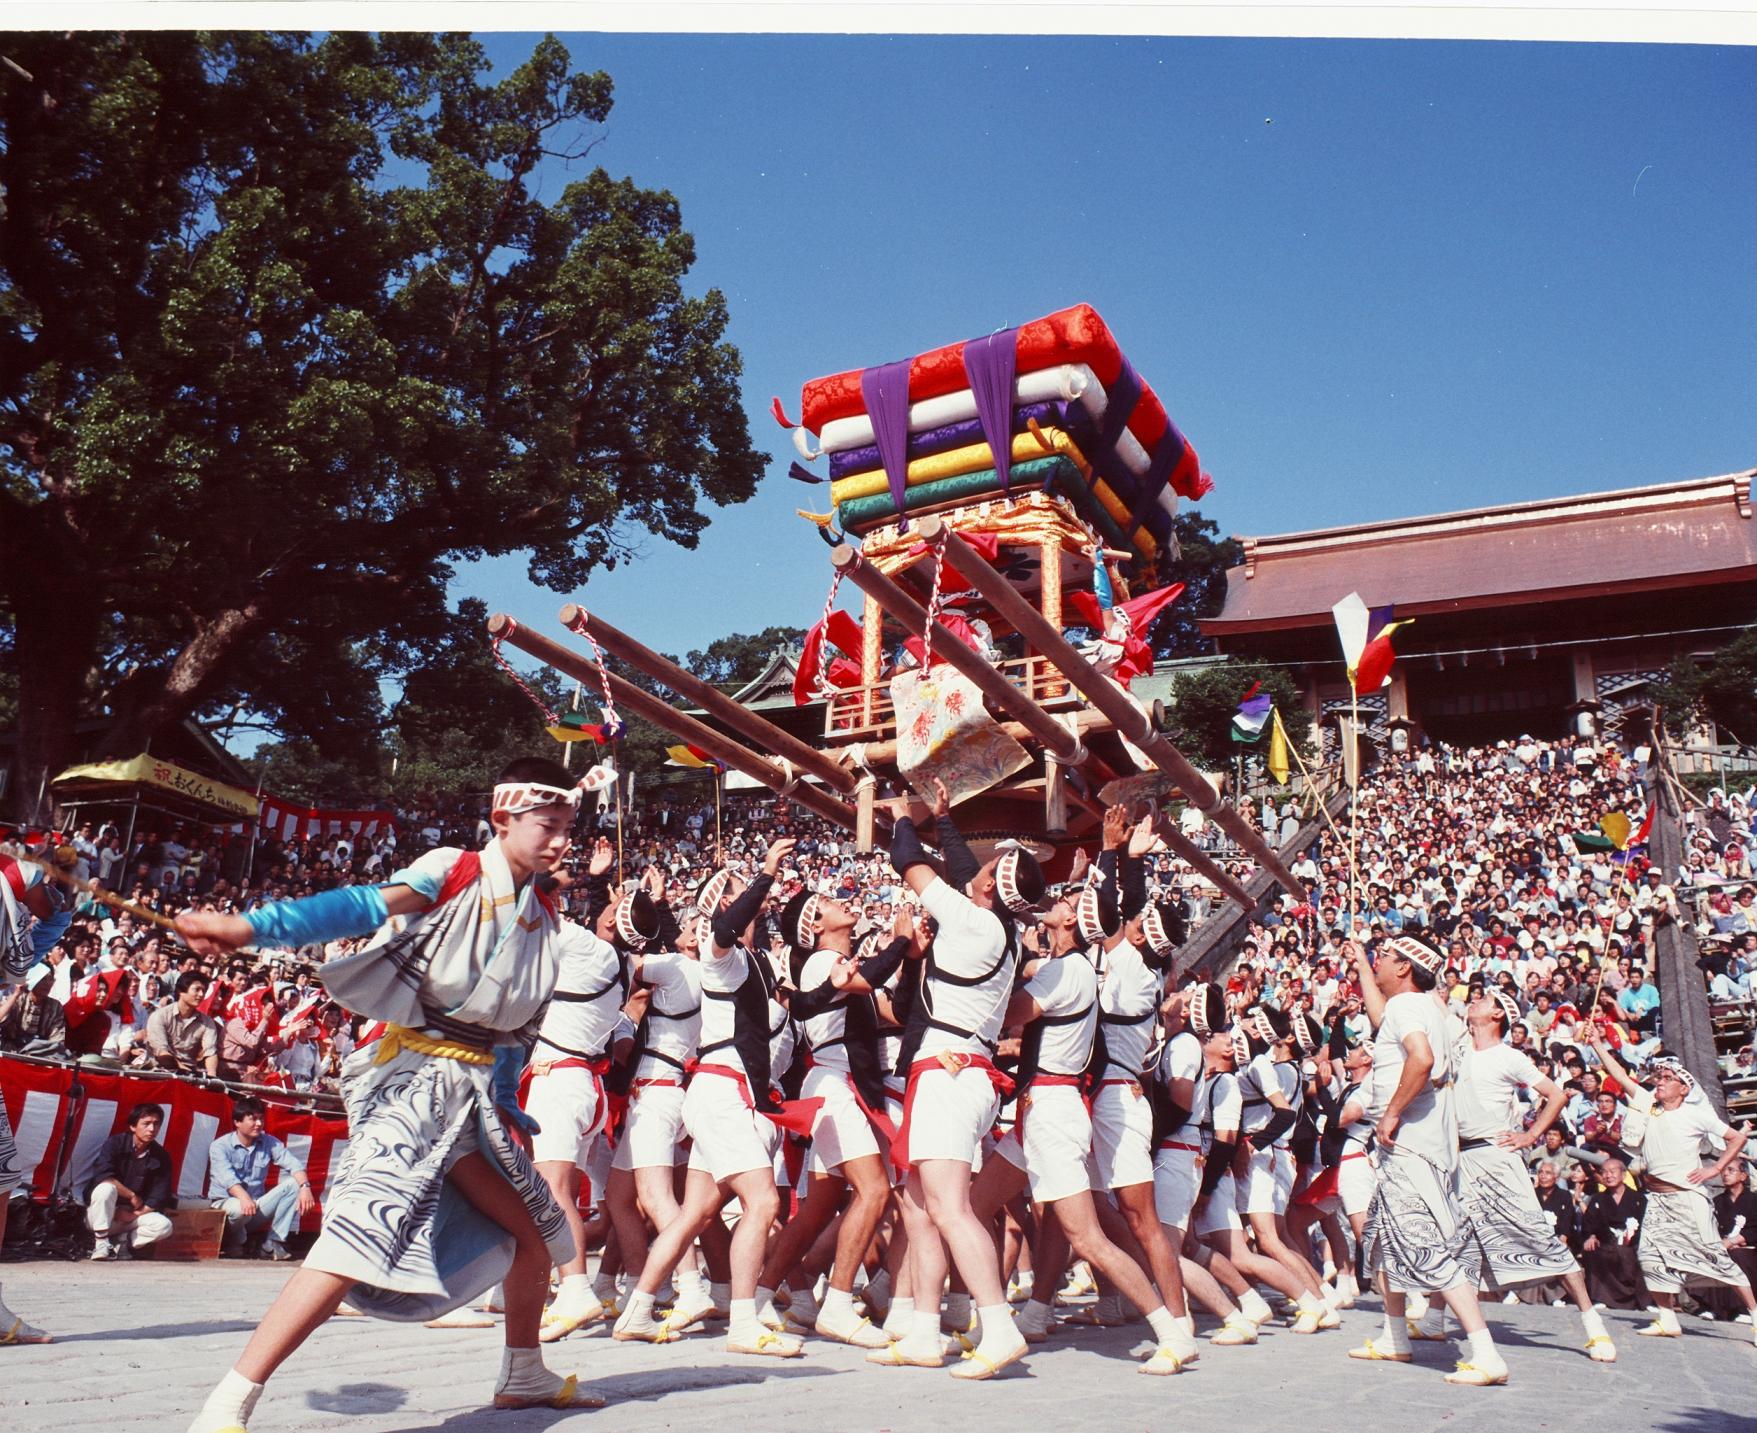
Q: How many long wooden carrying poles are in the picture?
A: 4